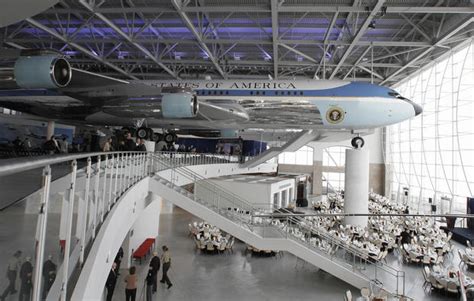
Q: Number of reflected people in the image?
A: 3